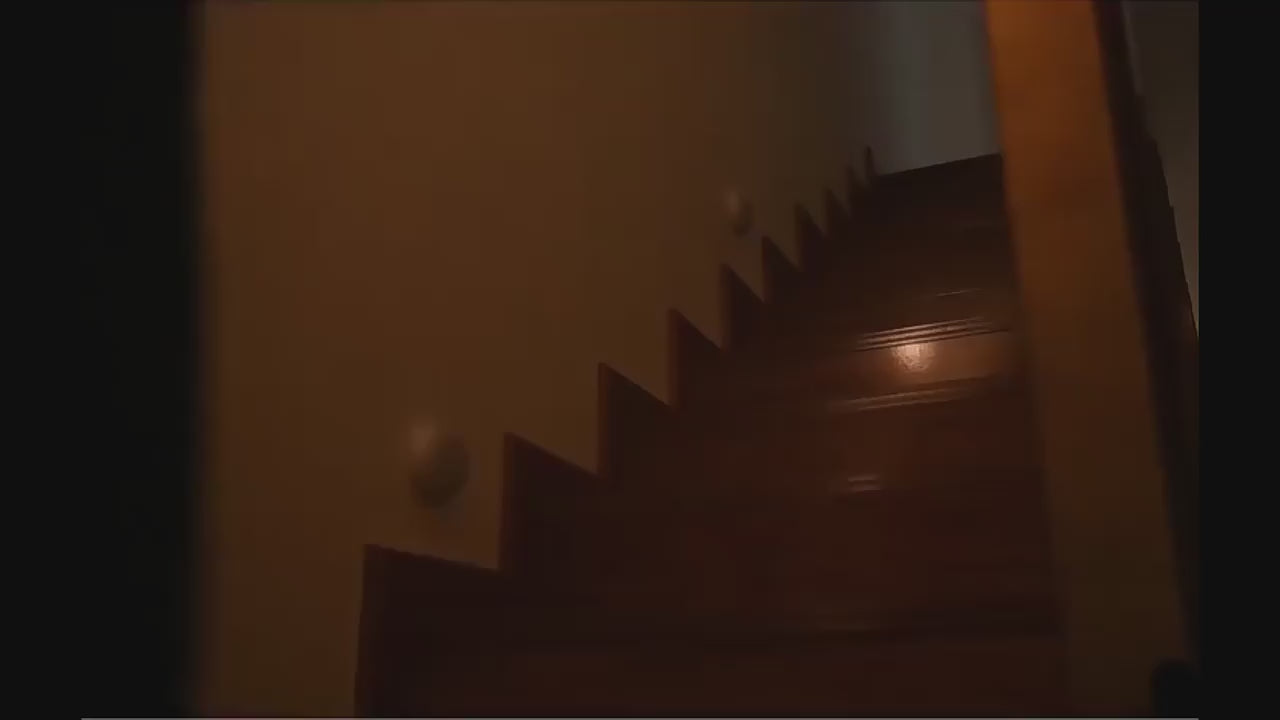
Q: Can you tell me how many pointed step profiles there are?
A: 10